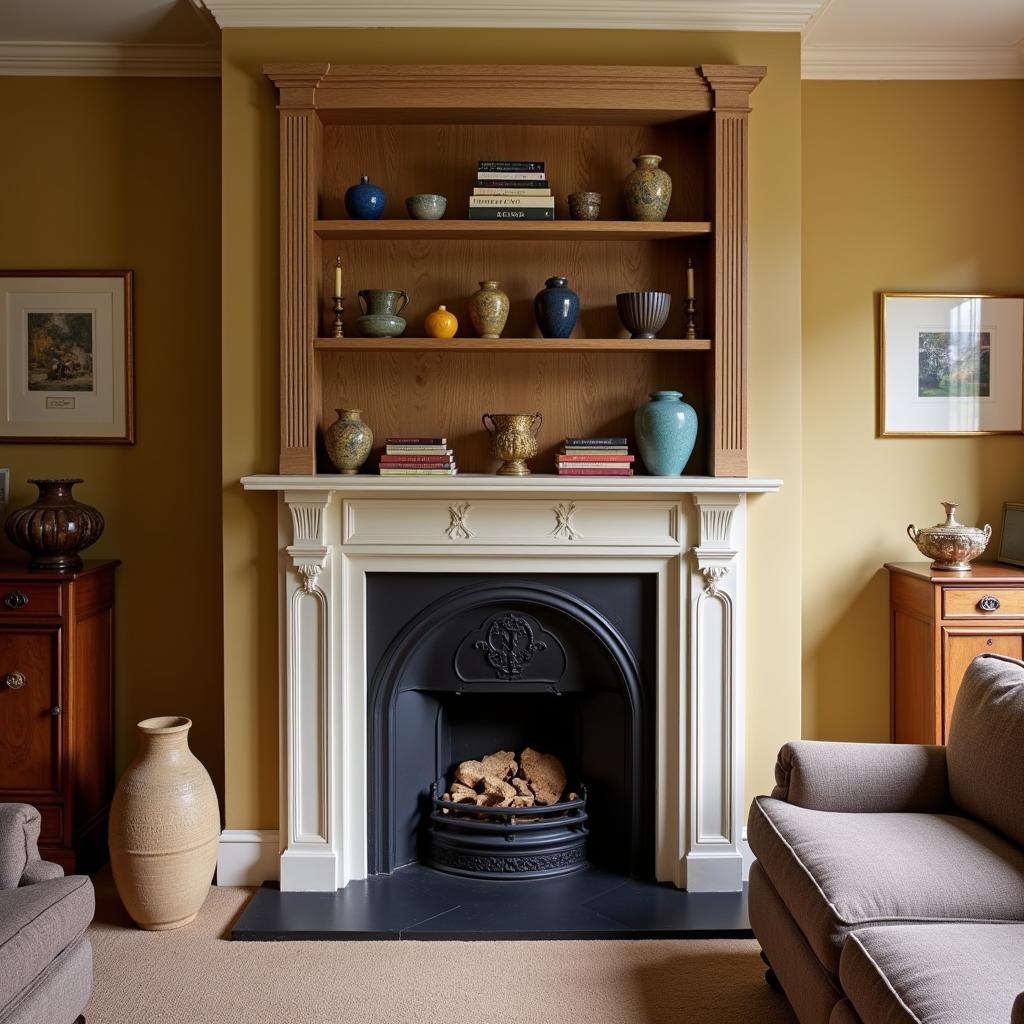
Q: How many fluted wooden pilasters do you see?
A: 2